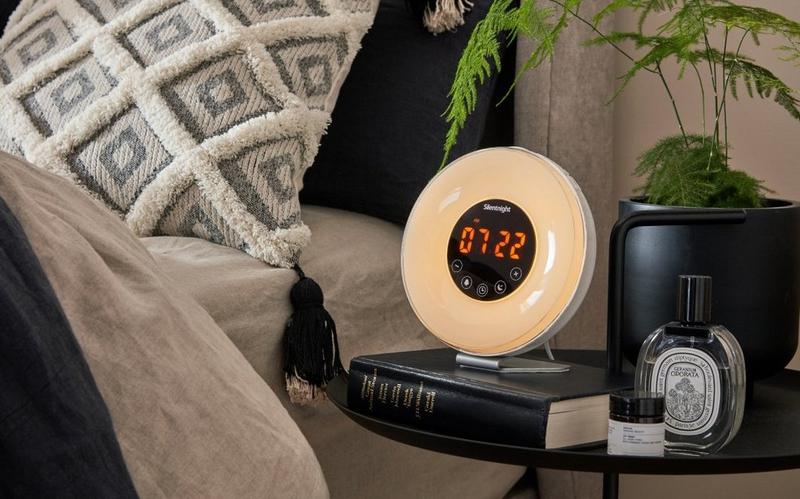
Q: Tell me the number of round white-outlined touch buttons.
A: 5